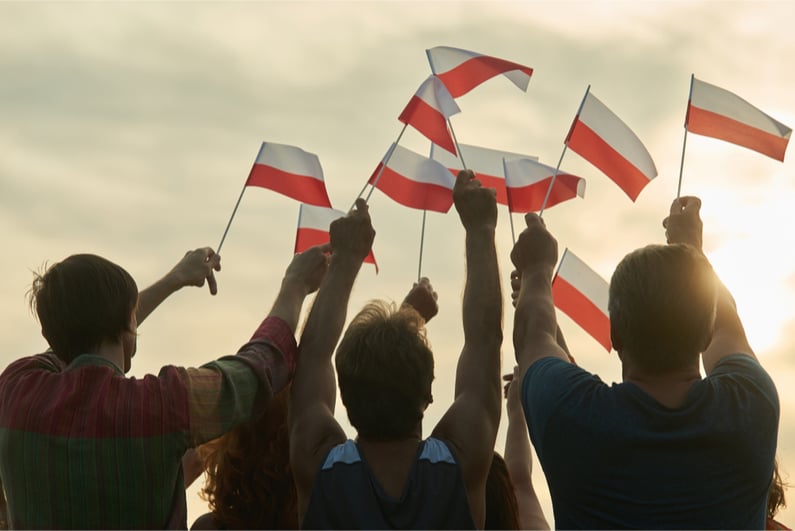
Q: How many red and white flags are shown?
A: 10